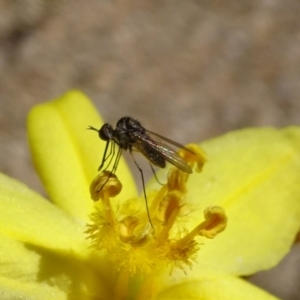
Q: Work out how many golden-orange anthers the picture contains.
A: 6